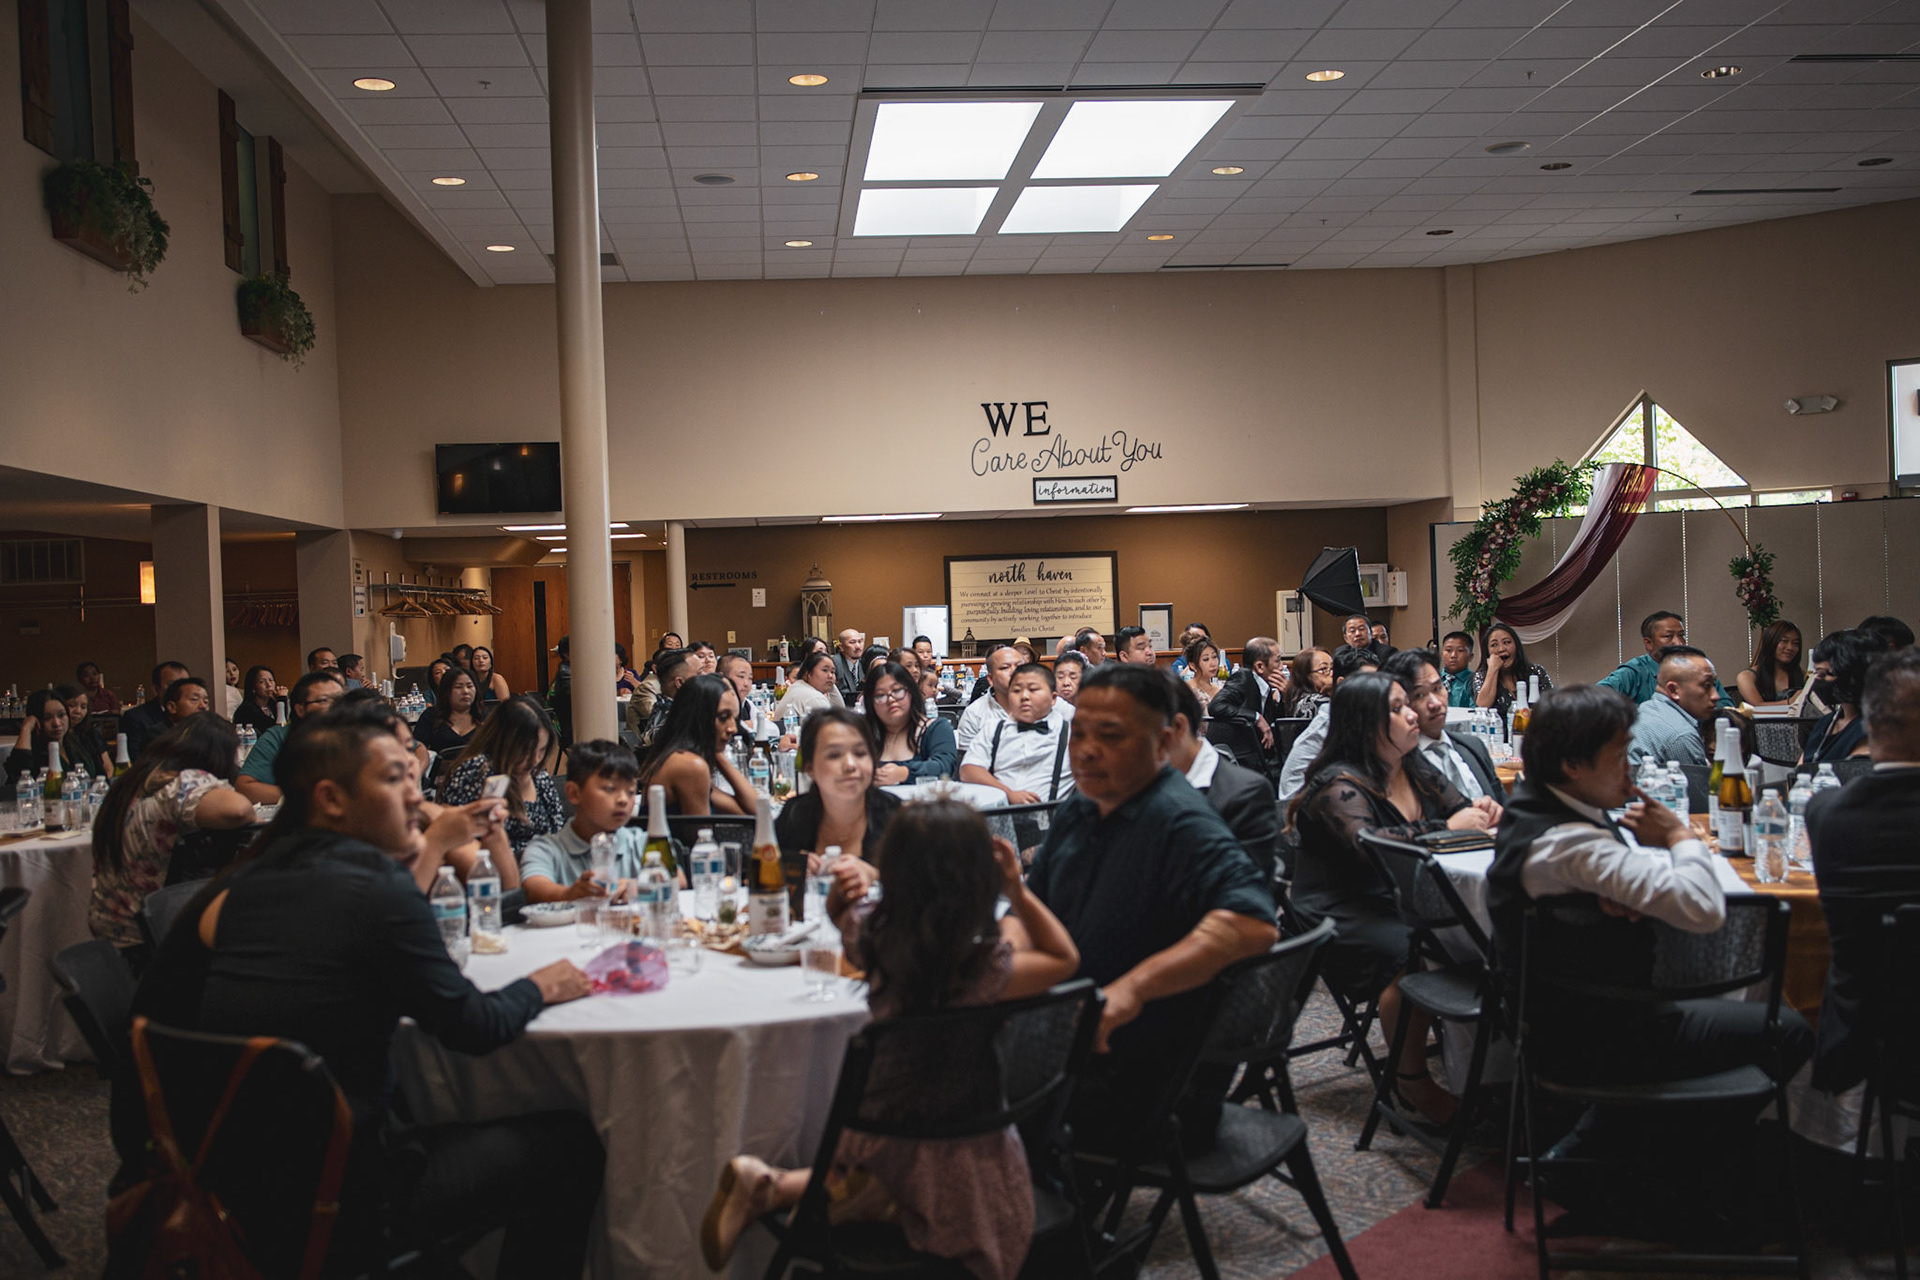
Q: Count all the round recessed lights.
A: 13